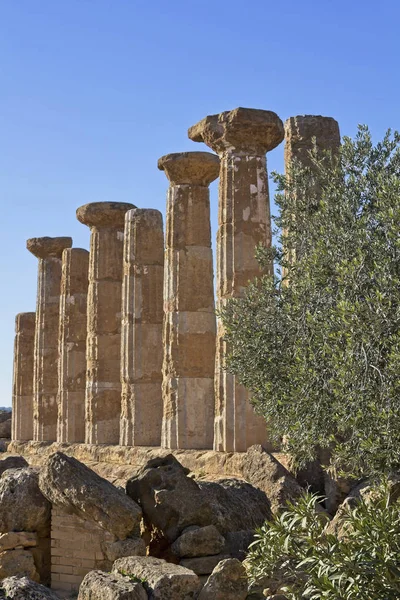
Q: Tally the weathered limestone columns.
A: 8